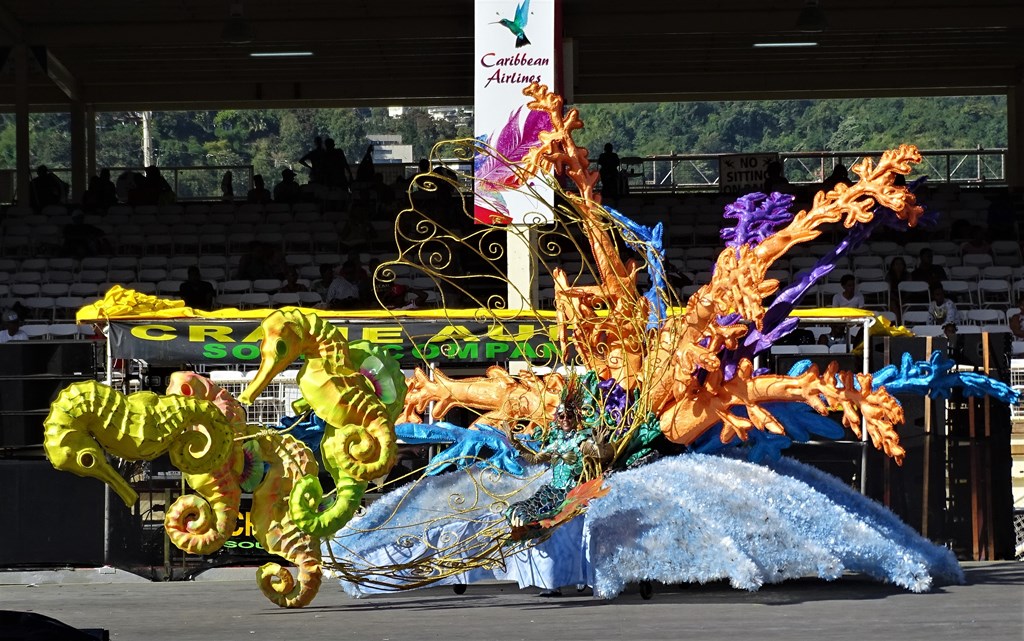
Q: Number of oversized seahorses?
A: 5